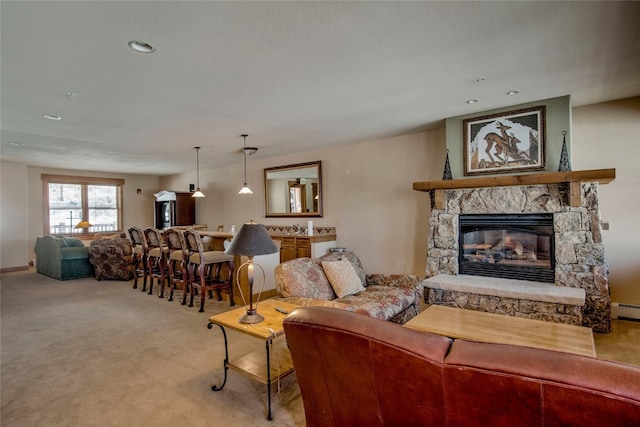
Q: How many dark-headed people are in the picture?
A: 0